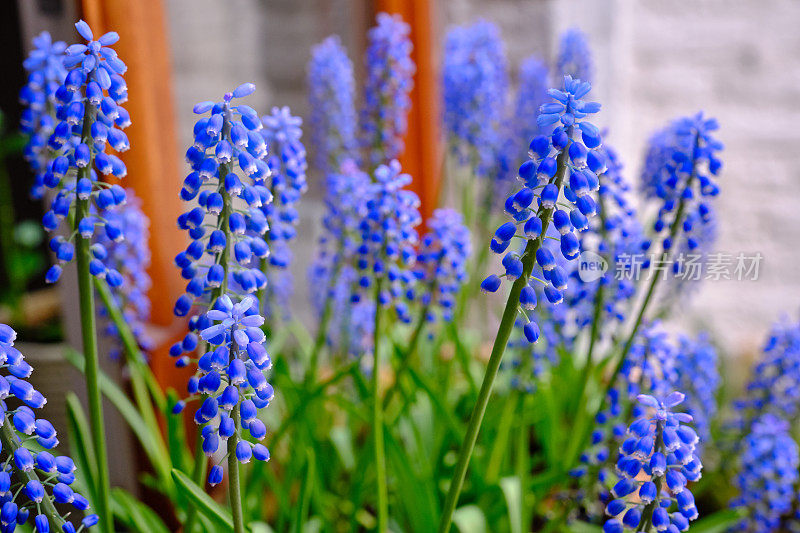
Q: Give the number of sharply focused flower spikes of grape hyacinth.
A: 6